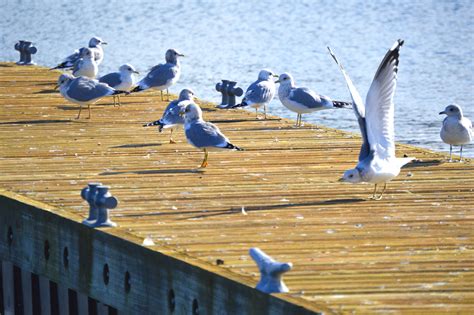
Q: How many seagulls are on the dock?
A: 11